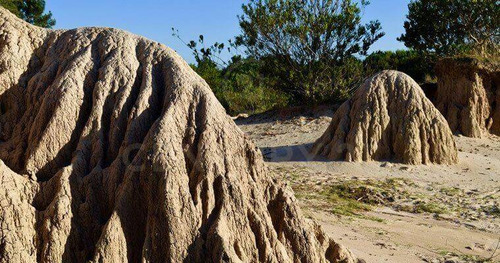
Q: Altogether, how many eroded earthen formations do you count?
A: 3